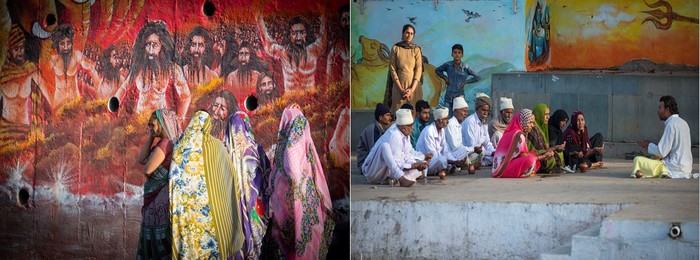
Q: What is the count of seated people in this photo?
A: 13